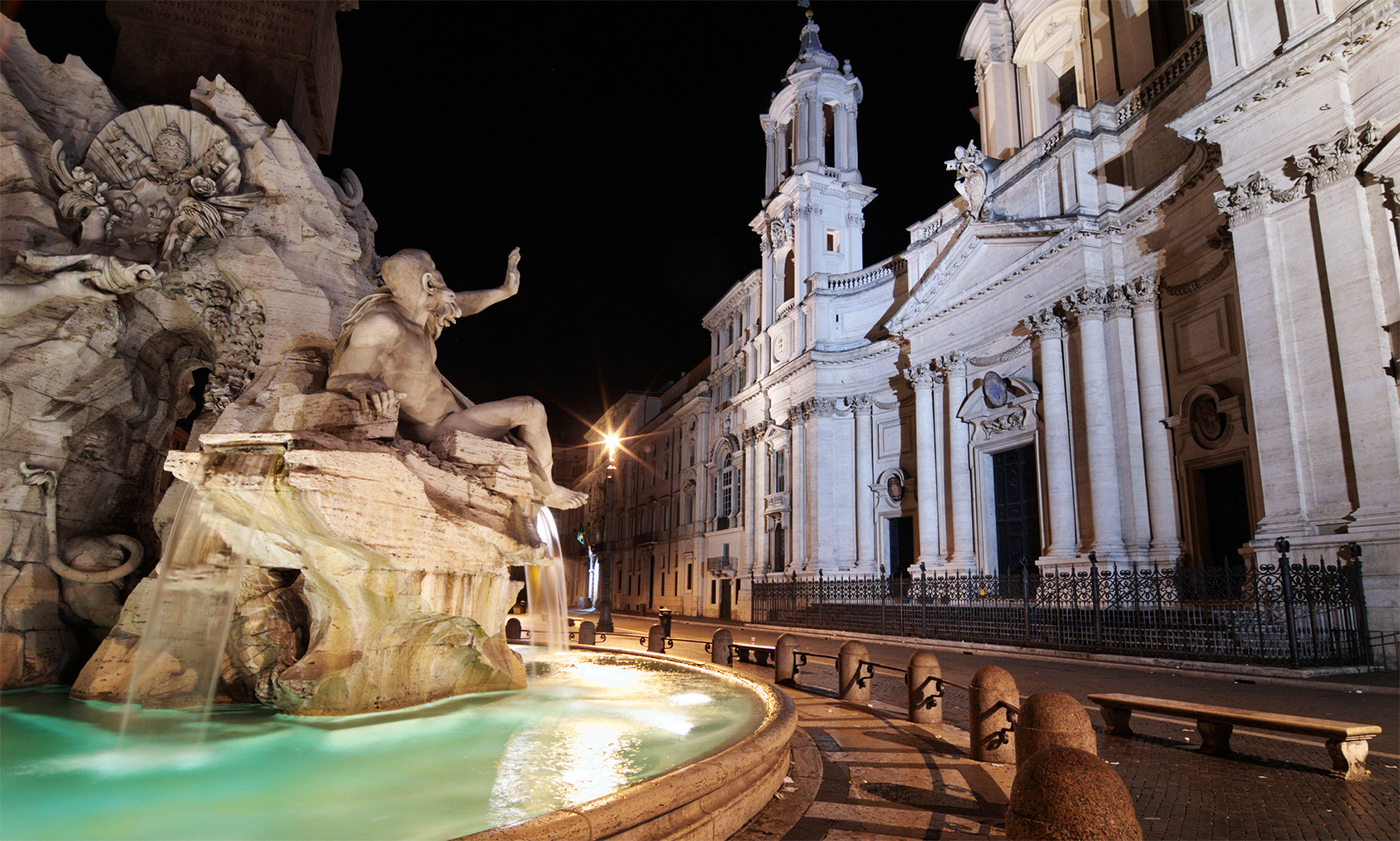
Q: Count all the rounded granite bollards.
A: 10